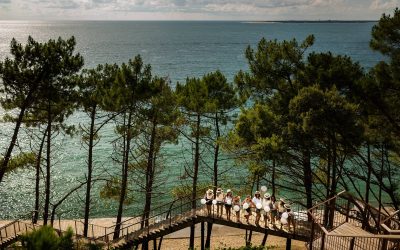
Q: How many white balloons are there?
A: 10